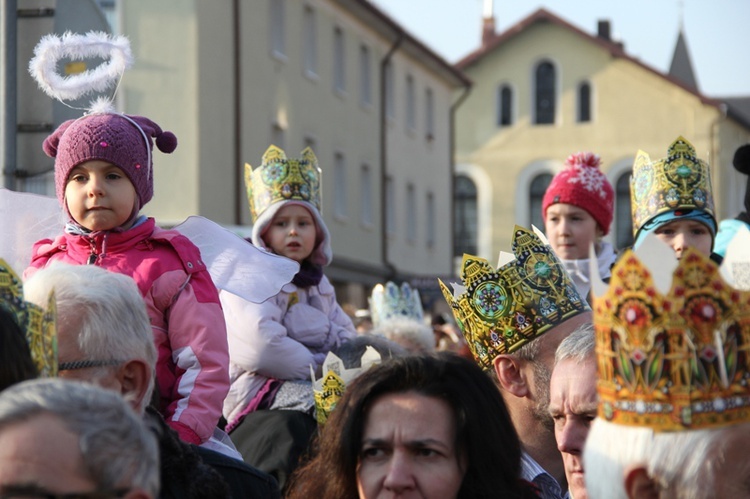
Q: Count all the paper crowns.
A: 7